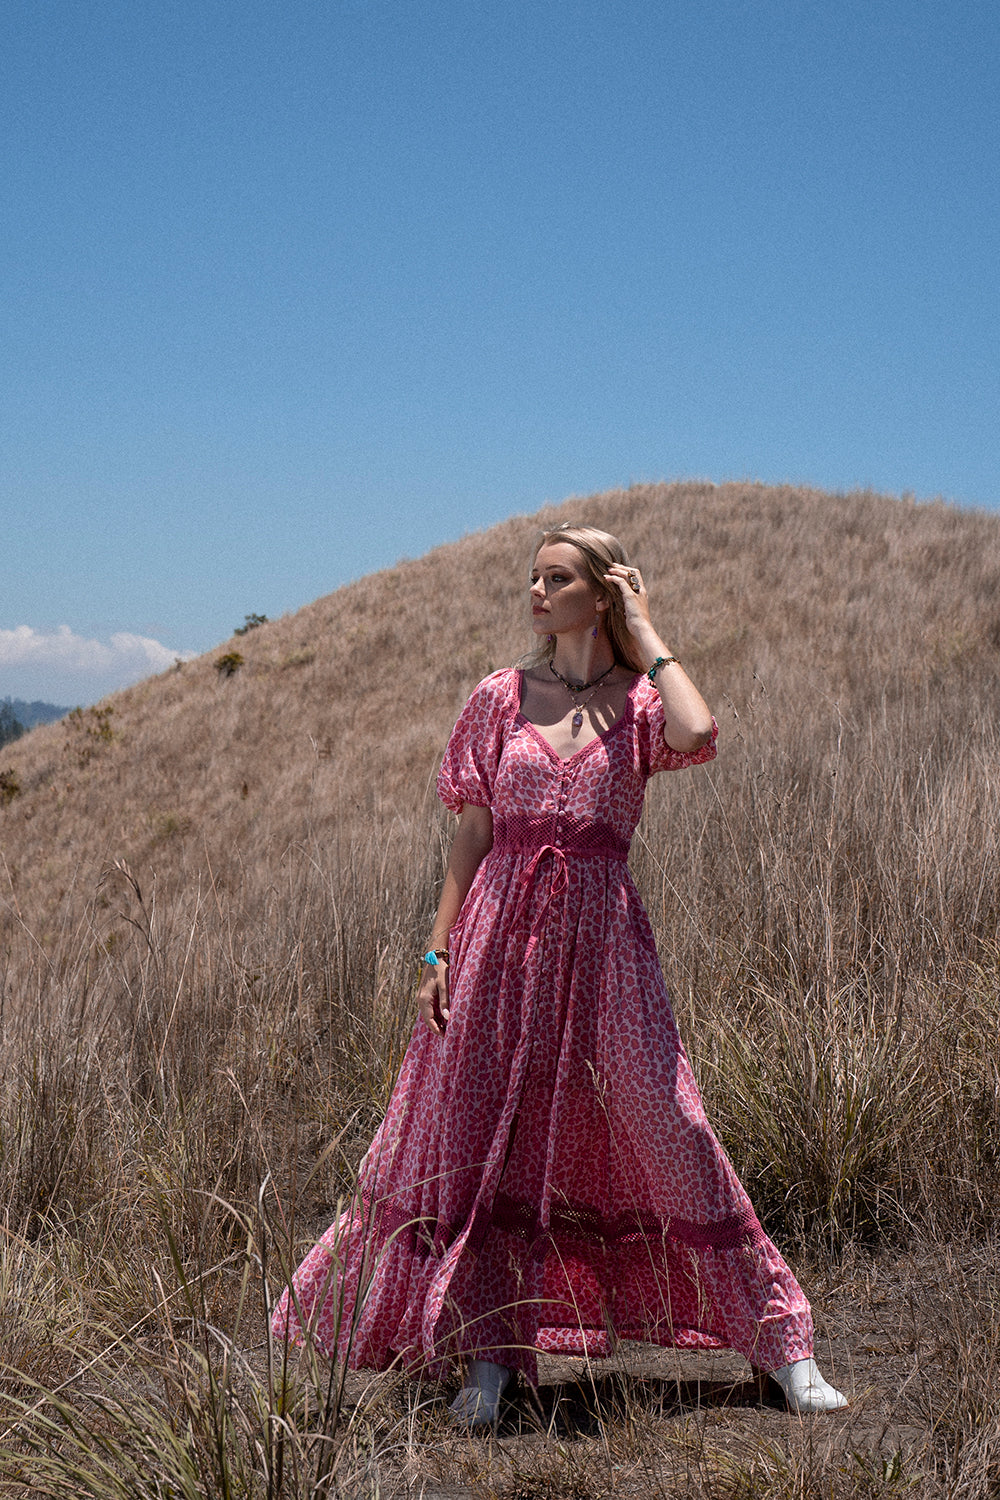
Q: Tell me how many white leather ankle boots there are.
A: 2